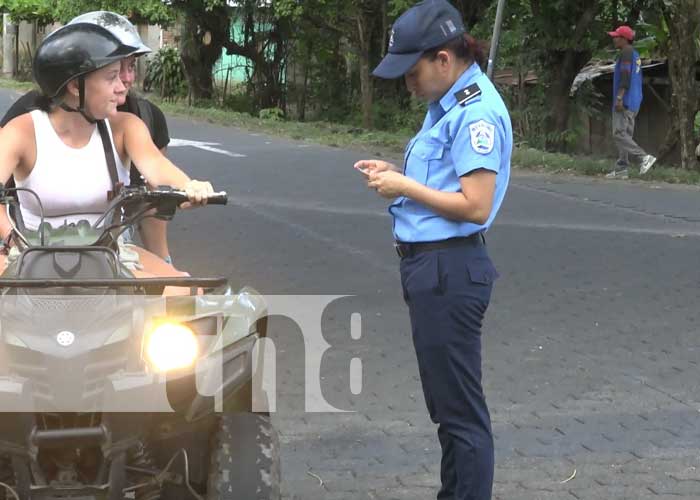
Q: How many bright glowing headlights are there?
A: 1